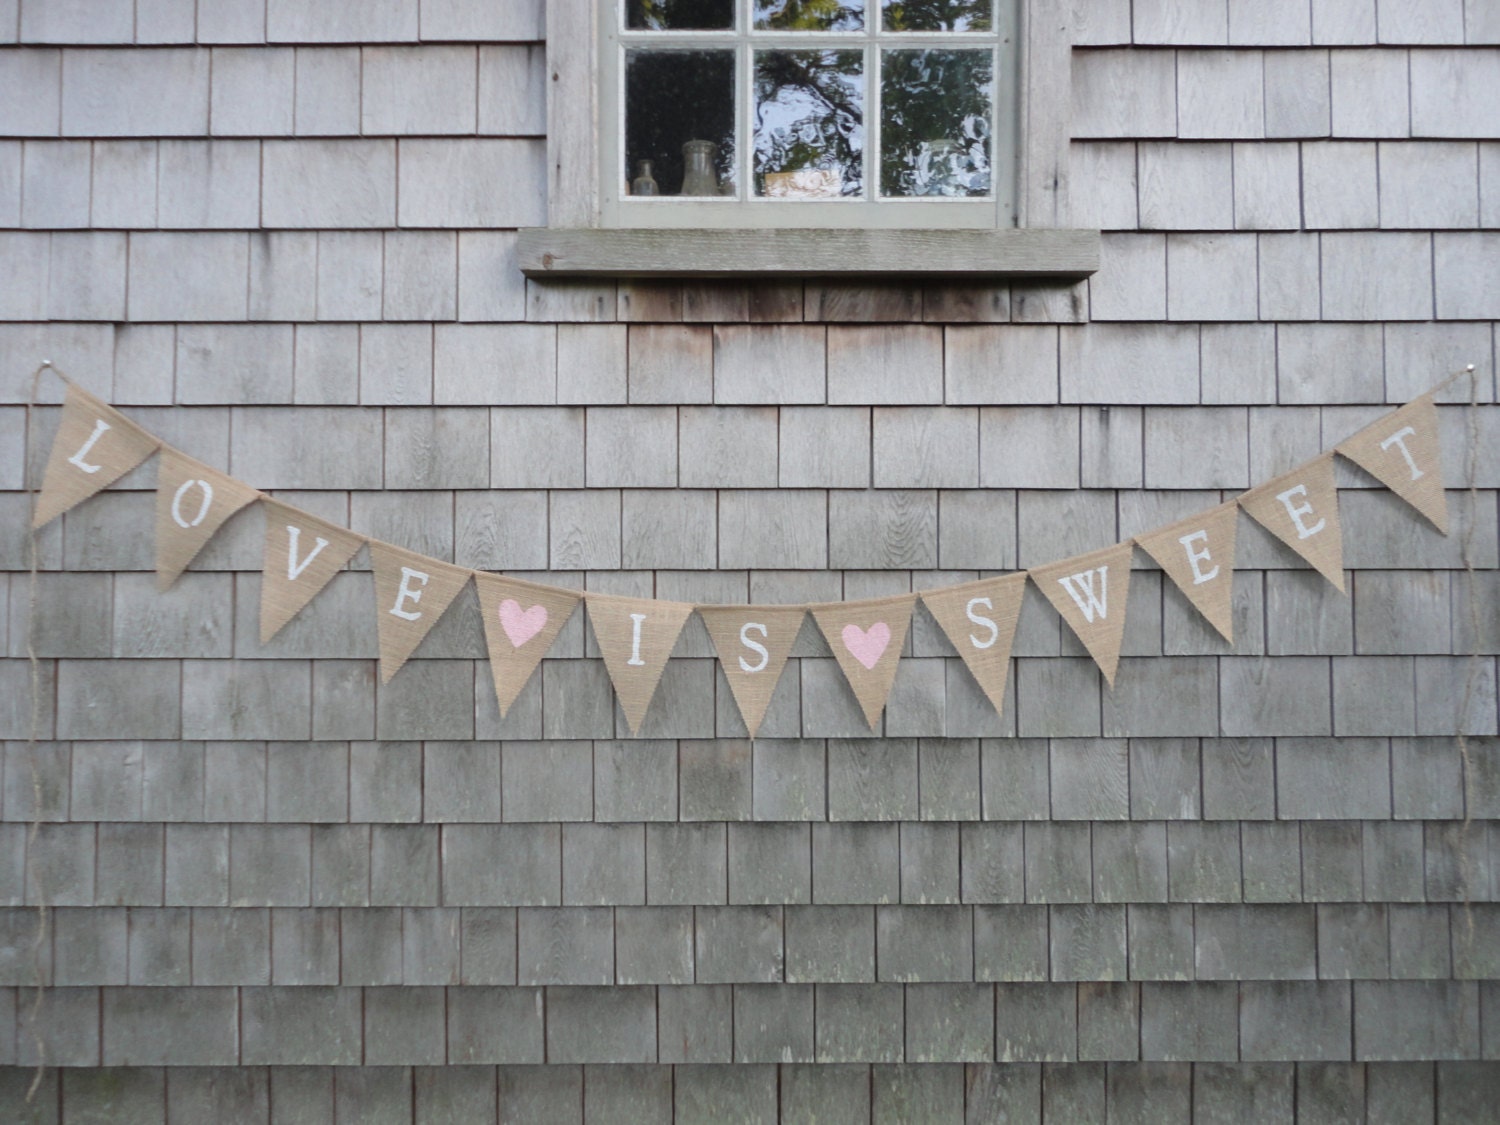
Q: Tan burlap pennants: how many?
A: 13